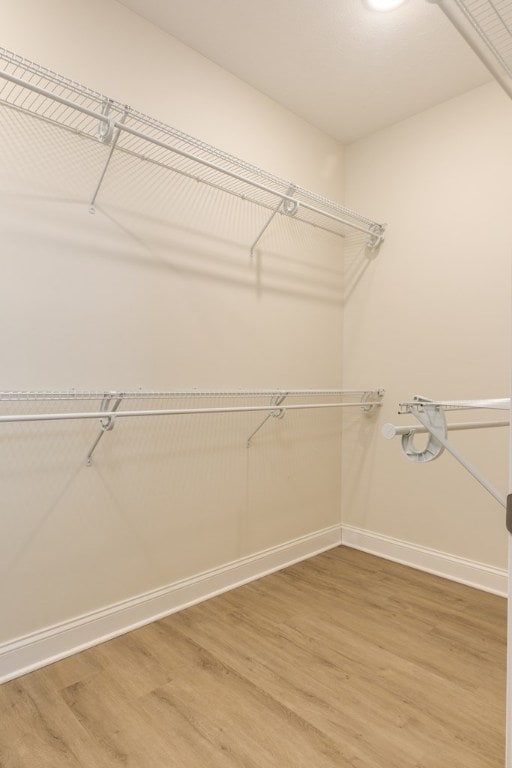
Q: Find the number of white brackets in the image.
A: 7